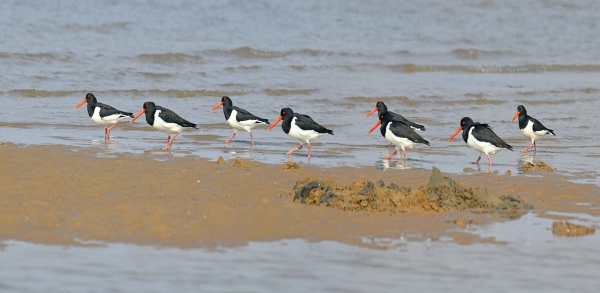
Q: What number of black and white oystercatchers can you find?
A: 8